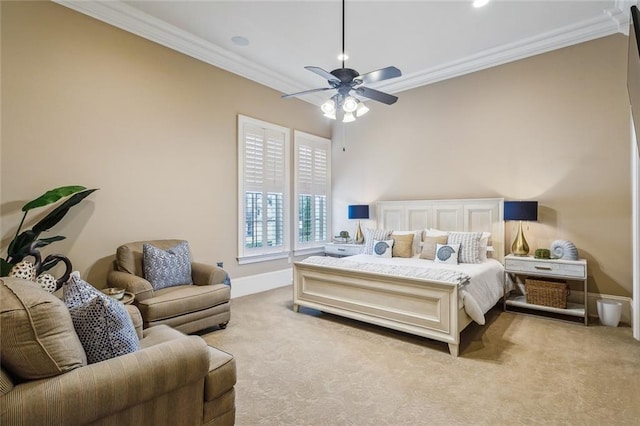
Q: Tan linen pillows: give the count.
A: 2